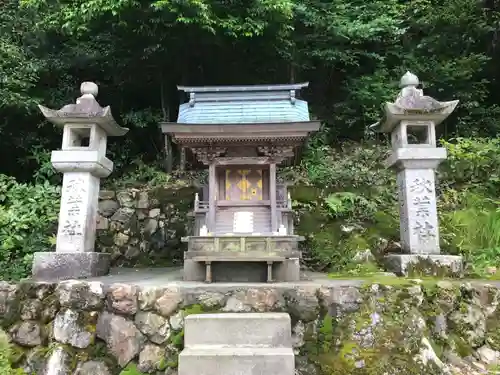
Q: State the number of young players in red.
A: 0